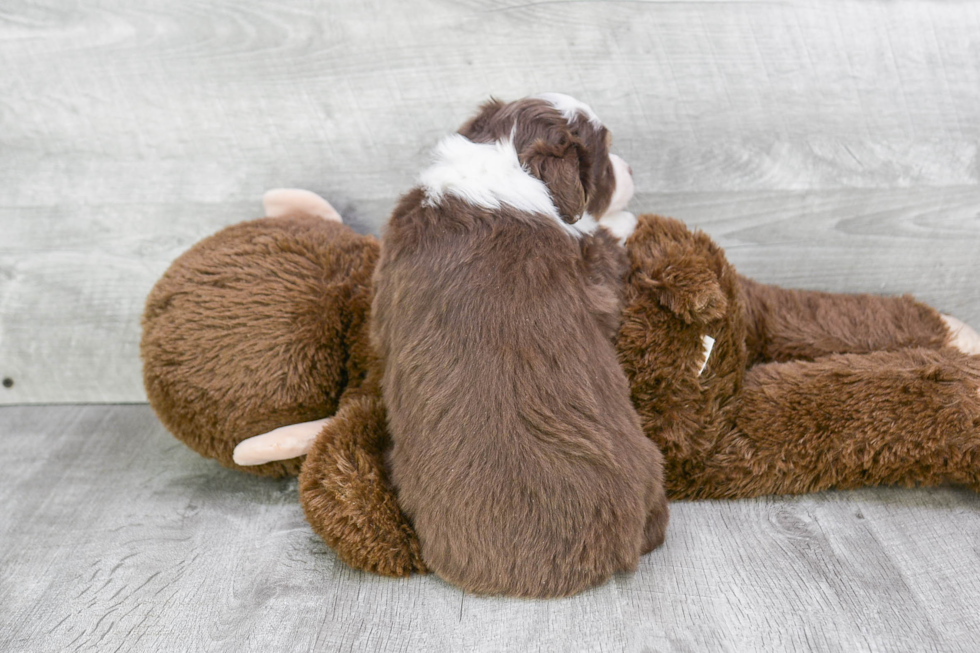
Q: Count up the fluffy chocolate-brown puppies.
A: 1